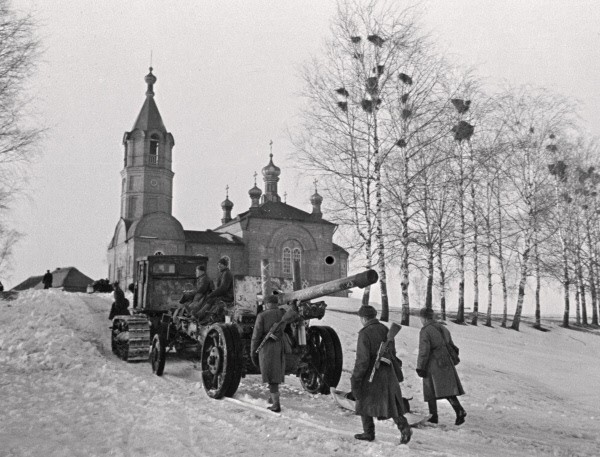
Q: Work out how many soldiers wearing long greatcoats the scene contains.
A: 3